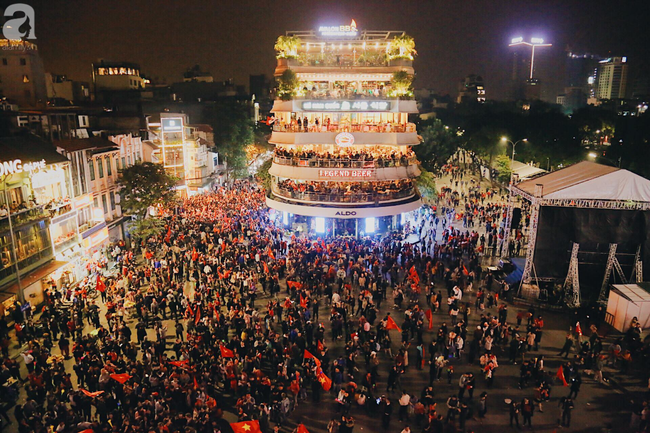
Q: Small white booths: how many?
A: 1